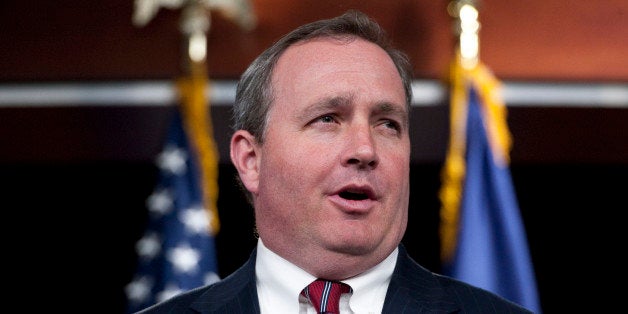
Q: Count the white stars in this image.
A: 8